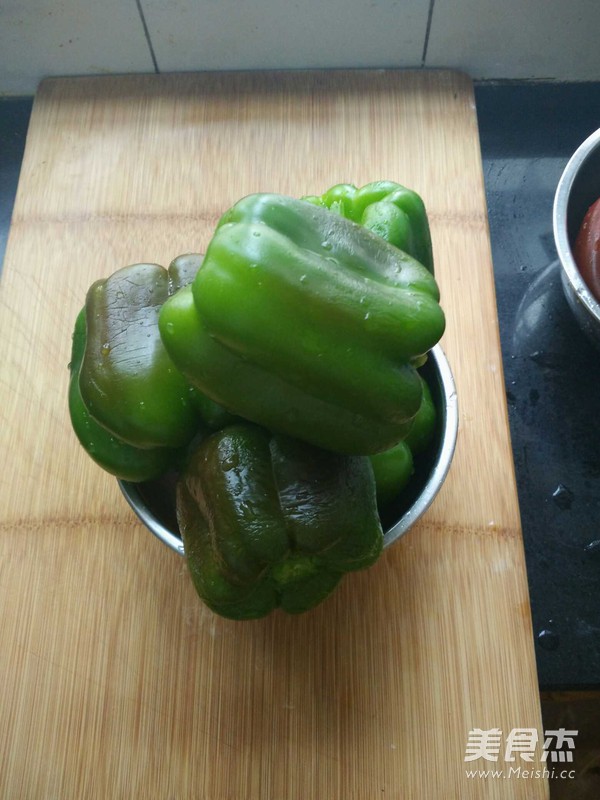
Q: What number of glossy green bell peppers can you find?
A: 5